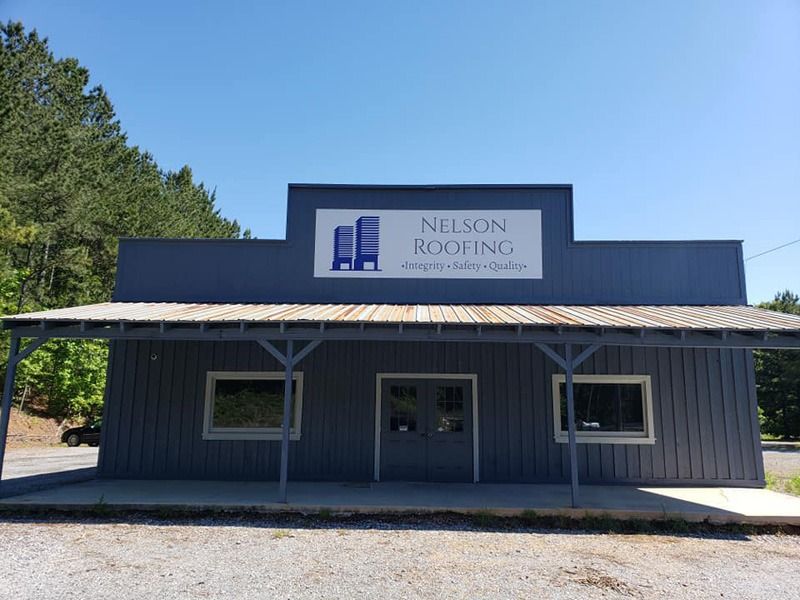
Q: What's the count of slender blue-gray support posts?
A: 3